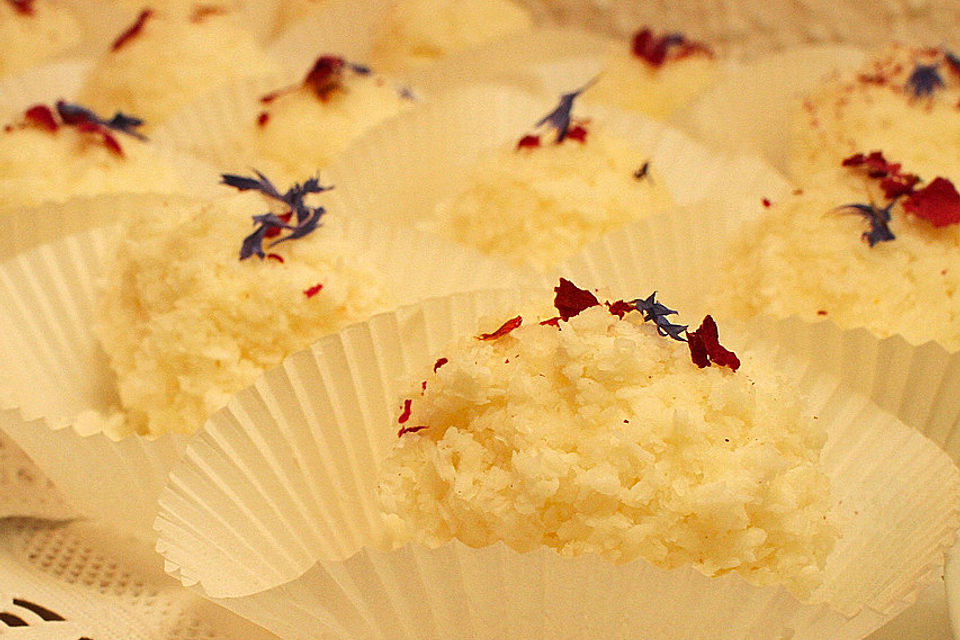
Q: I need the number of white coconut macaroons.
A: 11